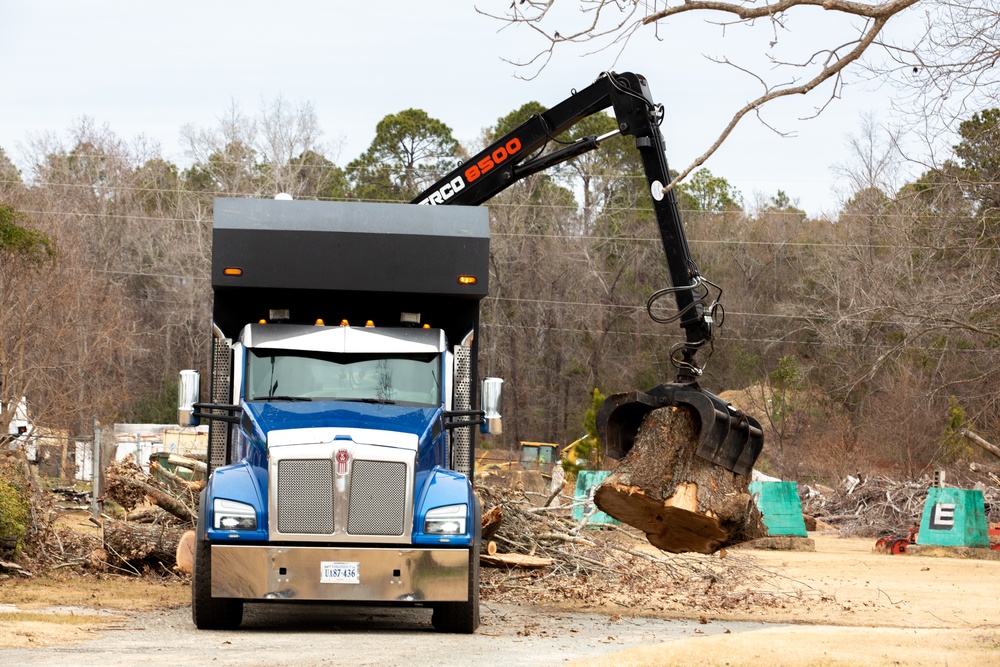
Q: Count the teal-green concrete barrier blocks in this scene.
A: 3